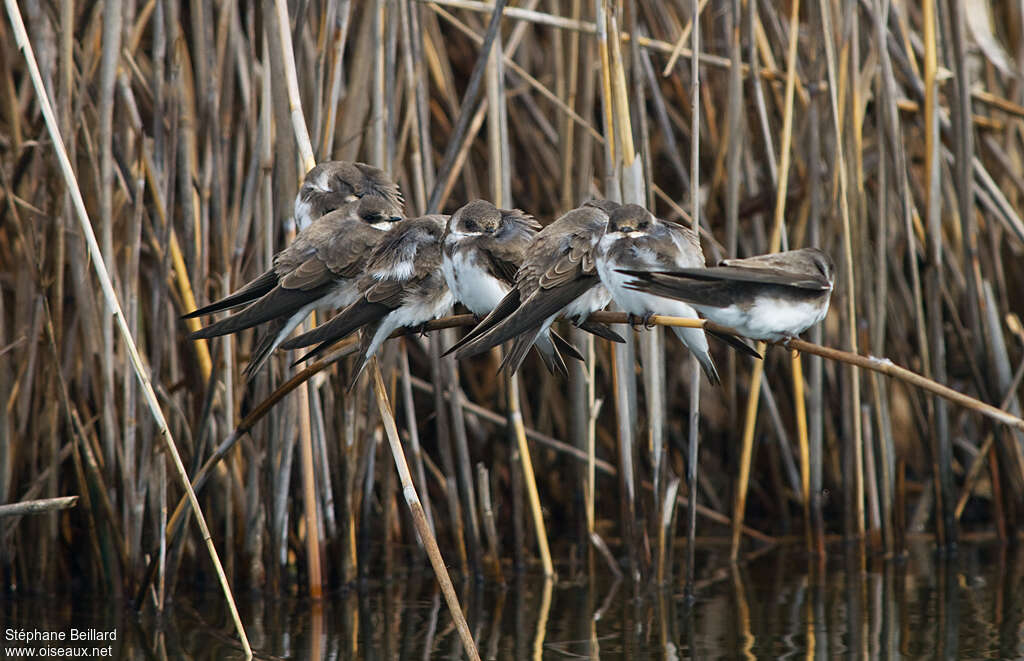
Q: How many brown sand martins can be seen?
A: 7